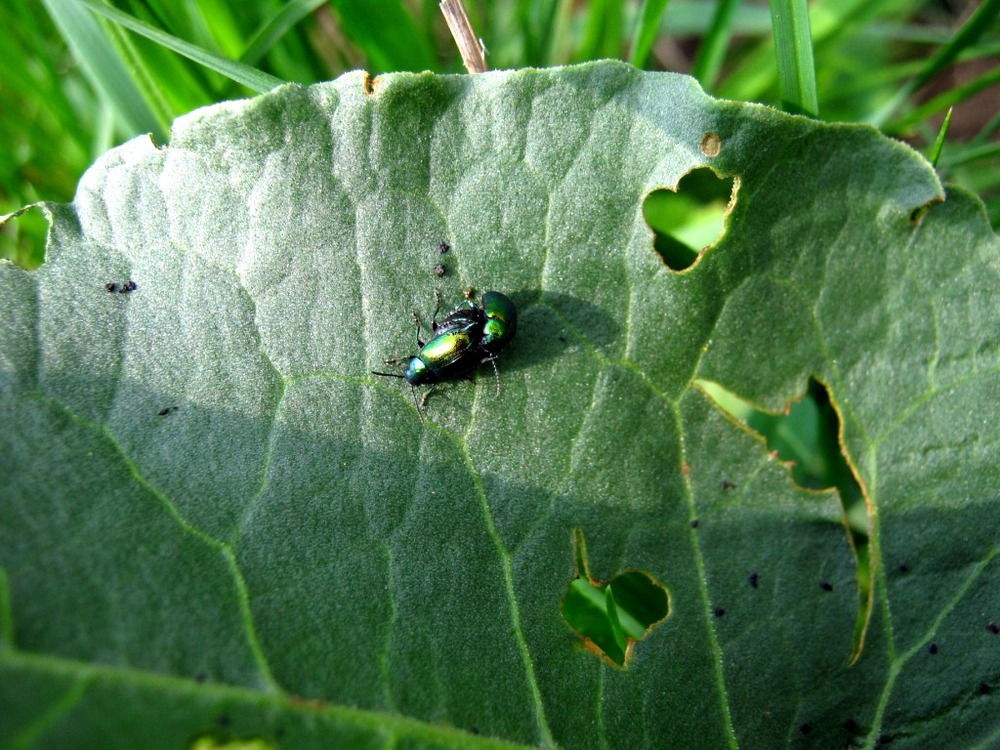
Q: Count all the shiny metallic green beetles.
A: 2